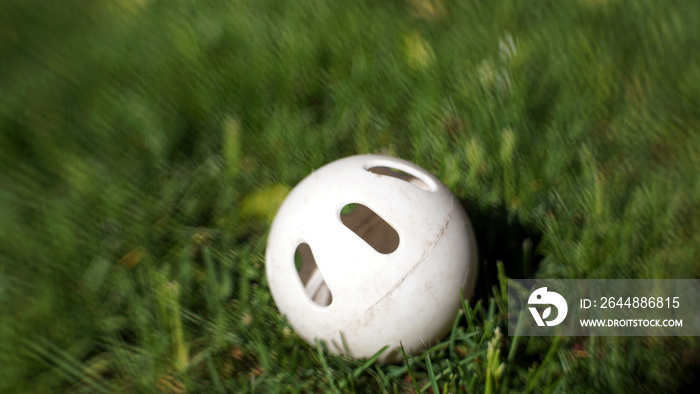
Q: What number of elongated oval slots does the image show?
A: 3